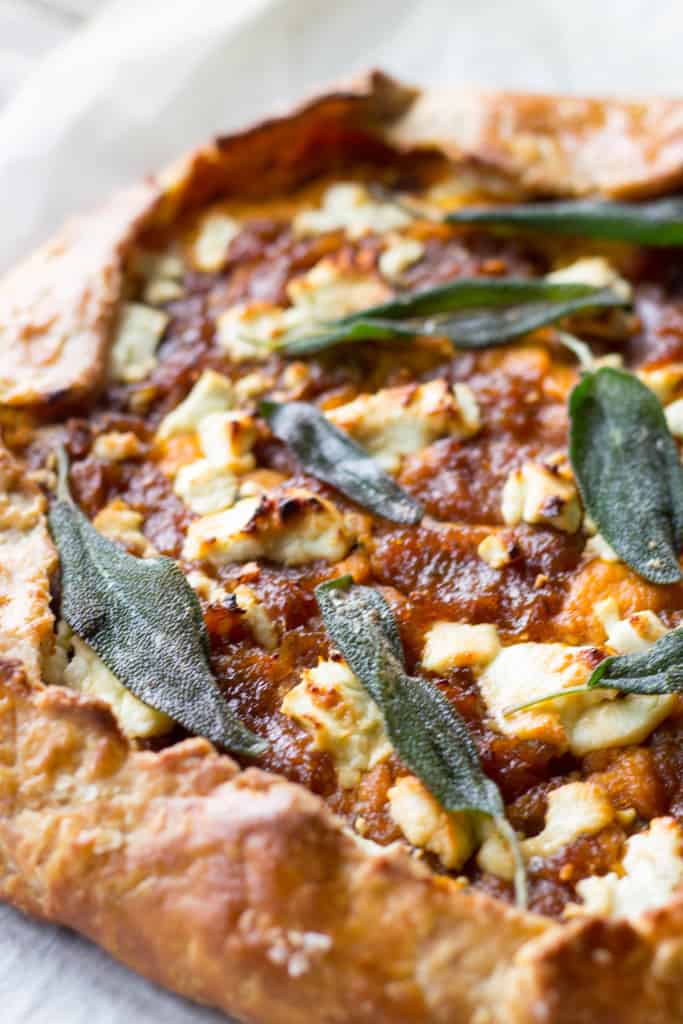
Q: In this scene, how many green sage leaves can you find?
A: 7